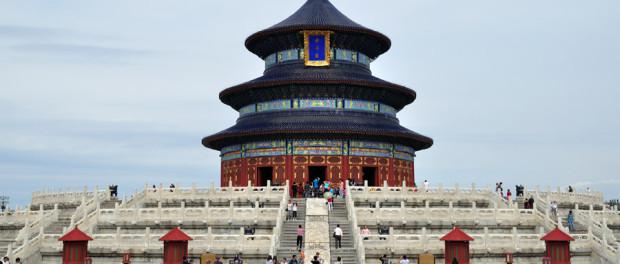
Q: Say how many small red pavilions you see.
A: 4